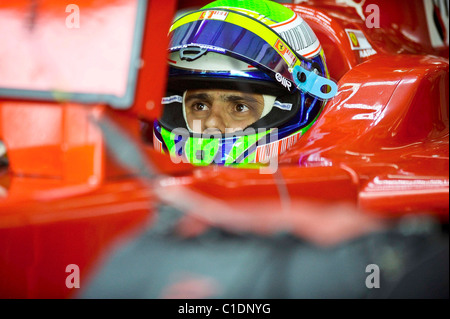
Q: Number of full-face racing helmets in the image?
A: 1